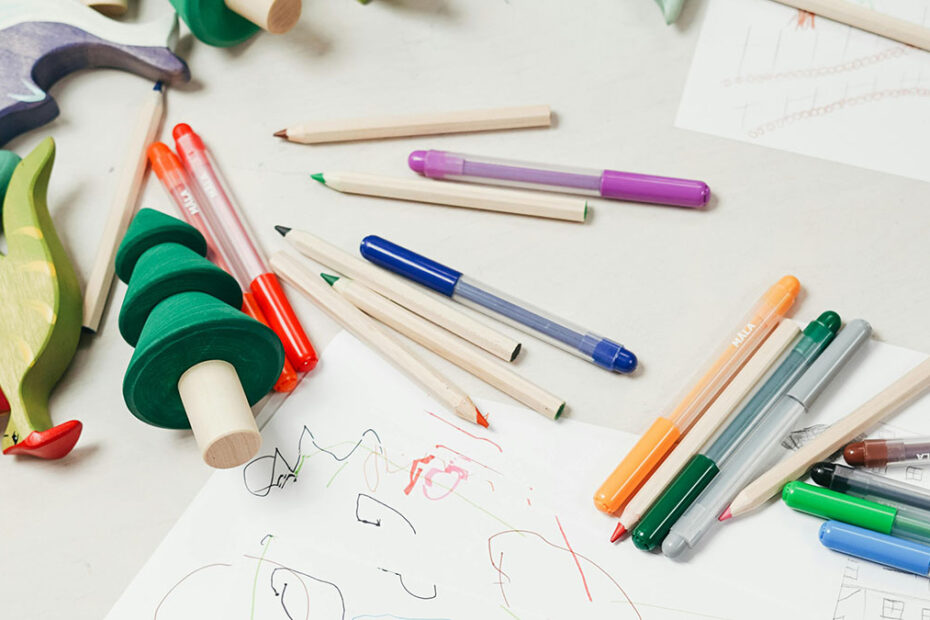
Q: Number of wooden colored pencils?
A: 9